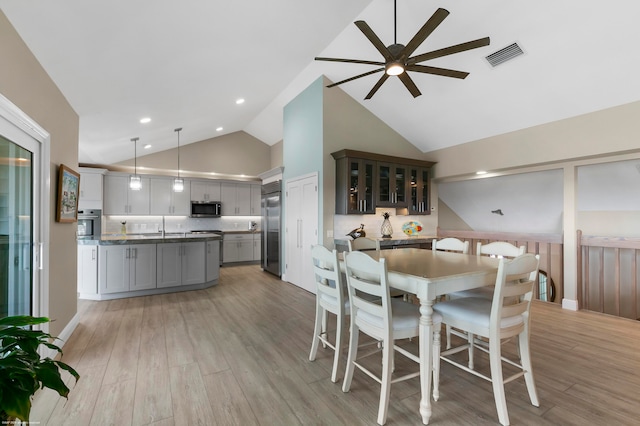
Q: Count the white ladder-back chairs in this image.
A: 6